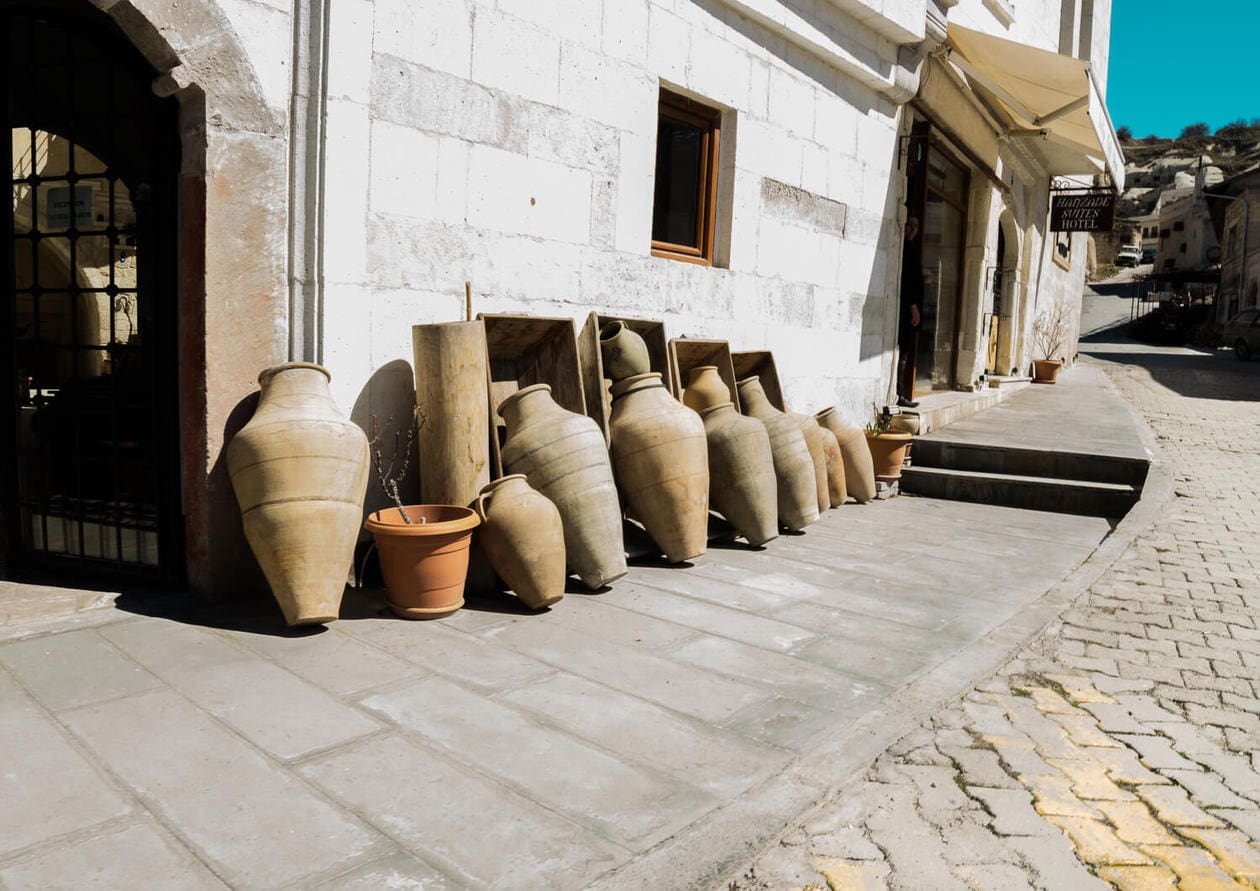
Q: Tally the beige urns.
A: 11